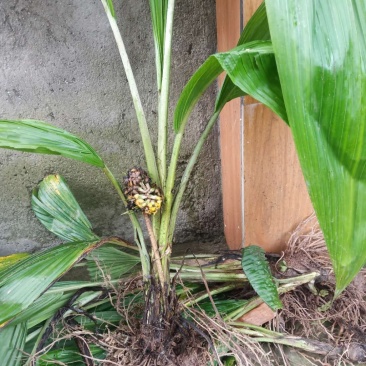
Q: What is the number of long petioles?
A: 5